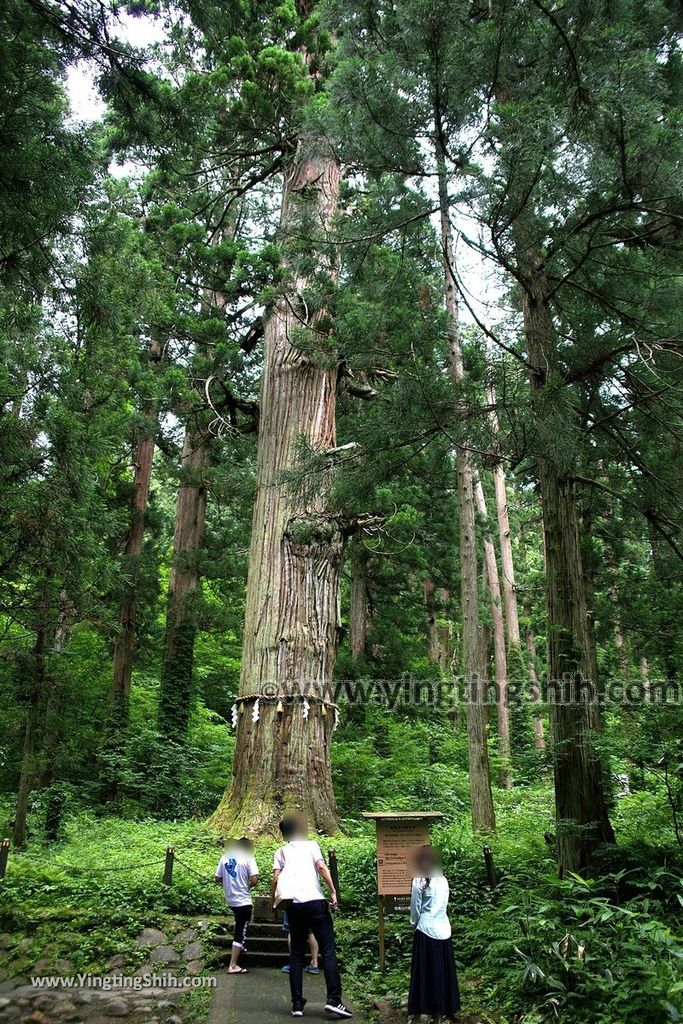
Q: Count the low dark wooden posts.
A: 4